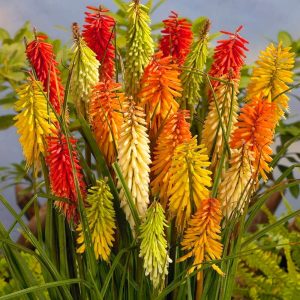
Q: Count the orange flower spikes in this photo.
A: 5